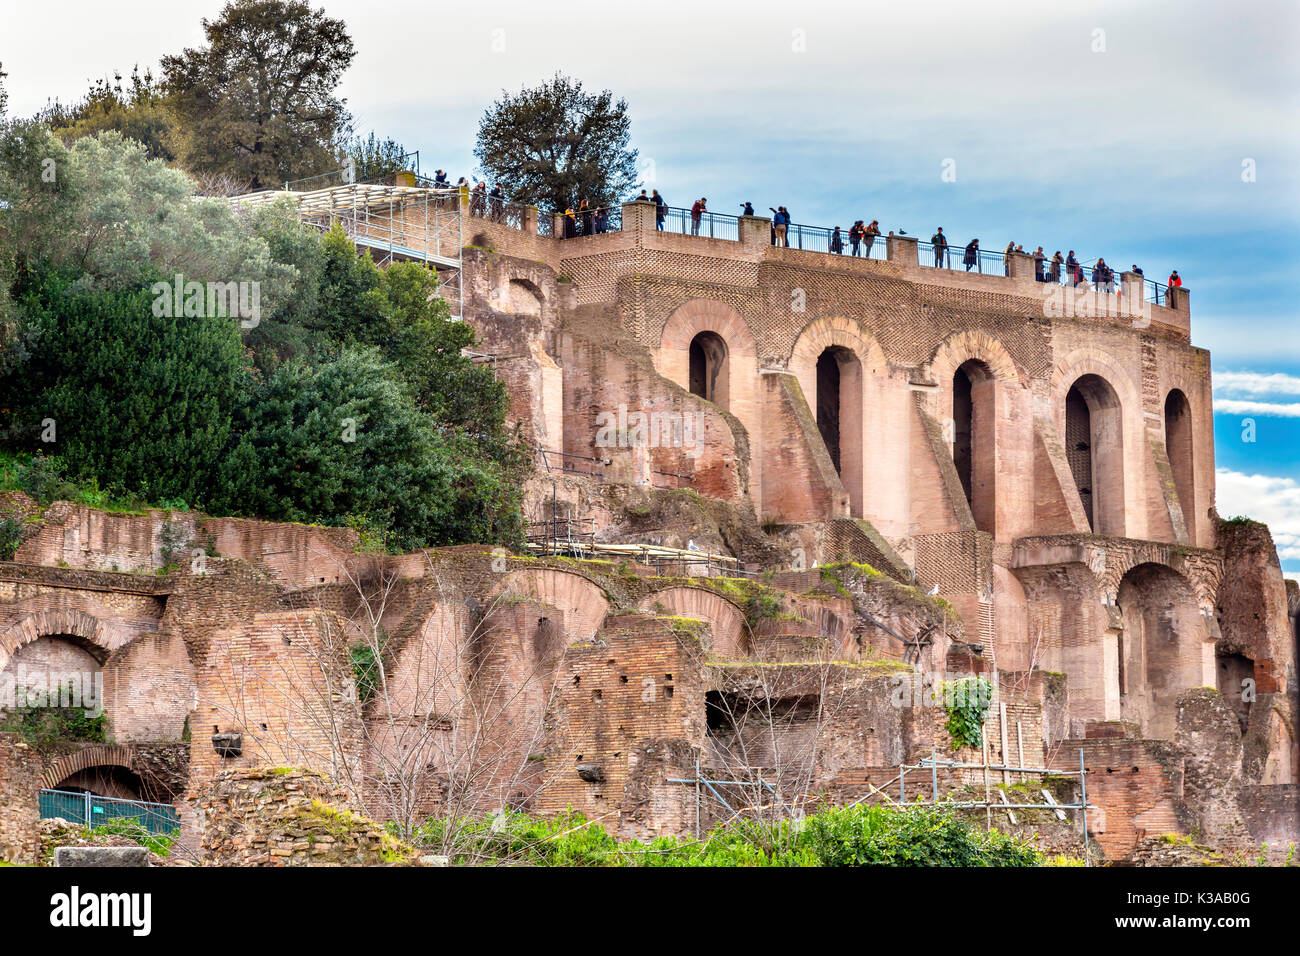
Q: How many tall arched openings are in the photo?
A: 5